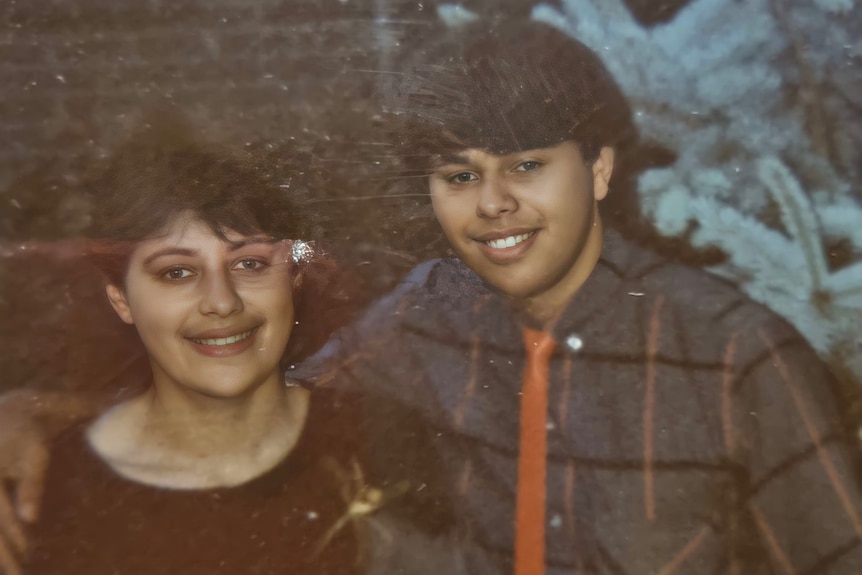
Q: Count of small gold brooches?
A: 1